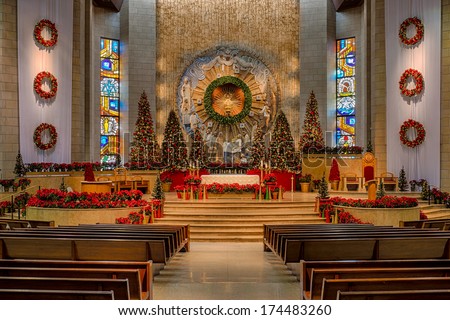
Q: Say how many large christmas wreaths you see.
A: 7